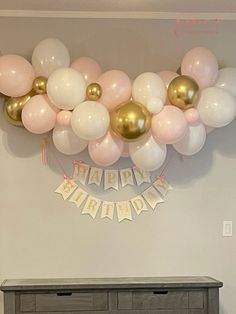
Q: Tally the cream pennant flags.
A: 13